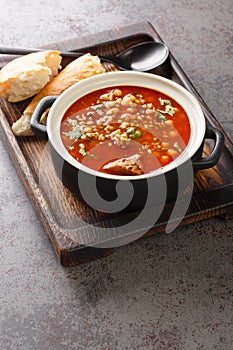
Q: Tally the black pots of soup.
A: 1